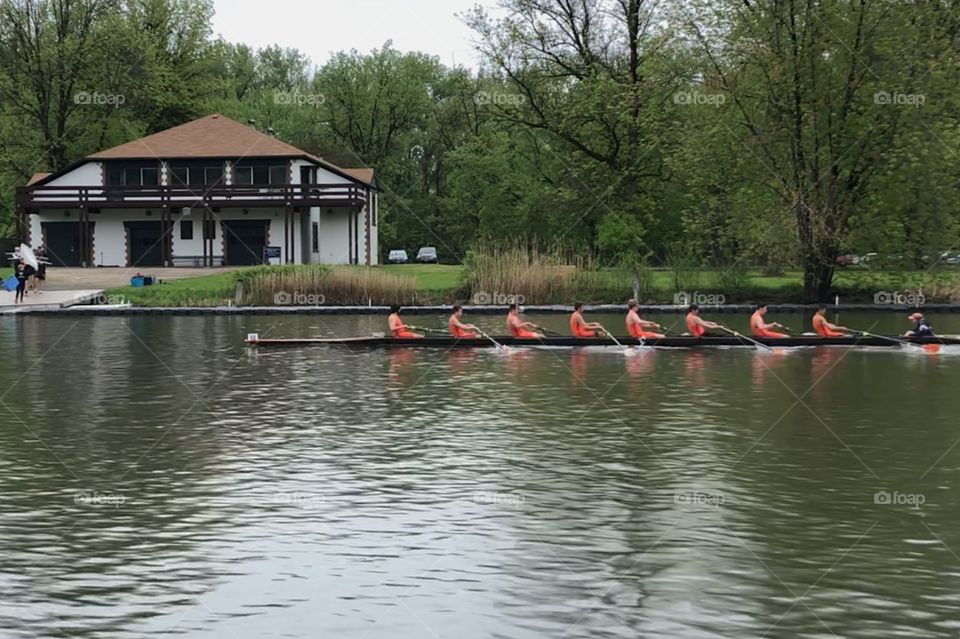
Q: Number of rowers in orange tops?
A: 8